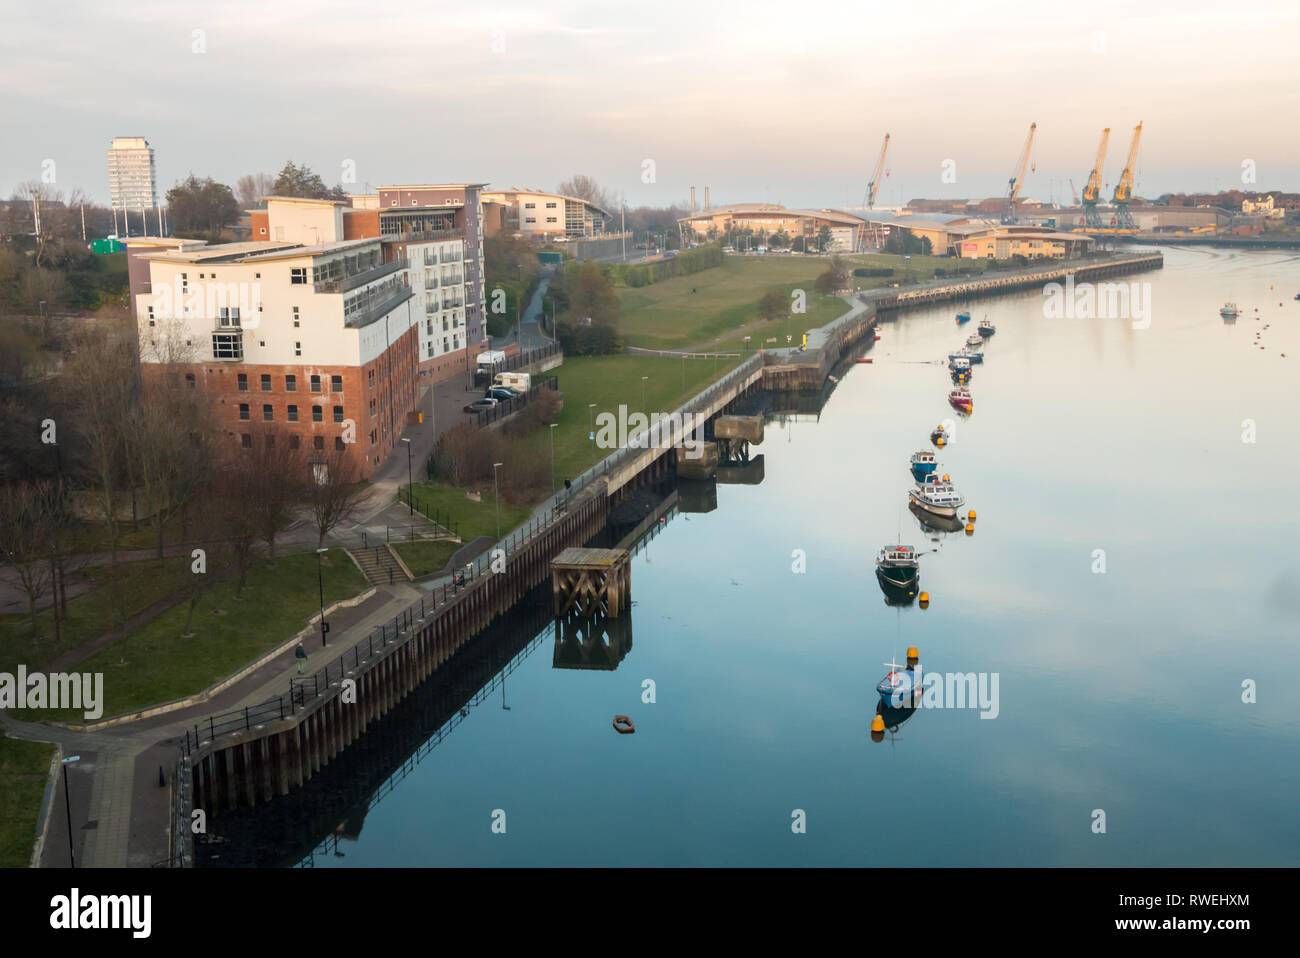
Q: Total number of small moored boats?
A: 12